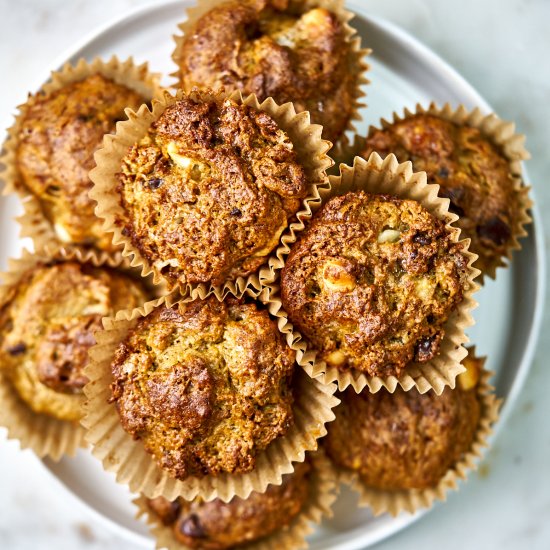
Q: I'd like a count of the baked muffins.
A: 9